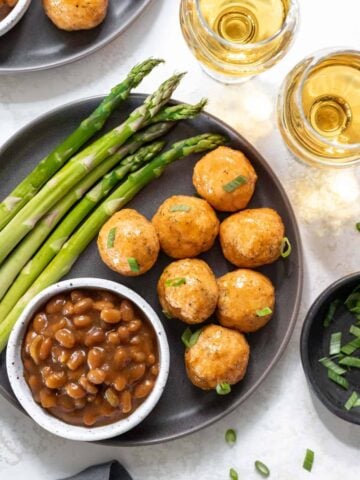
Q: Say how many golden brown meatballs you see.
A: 8